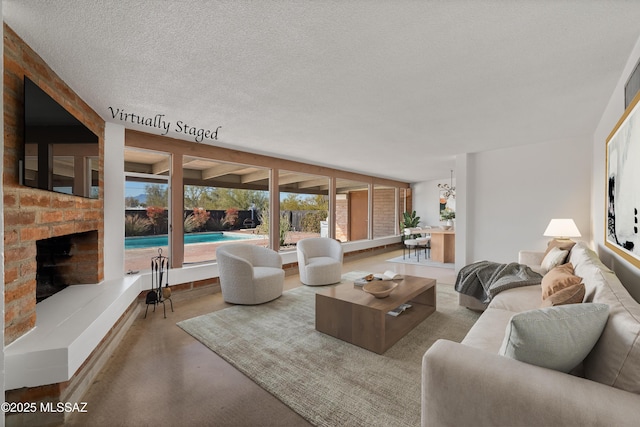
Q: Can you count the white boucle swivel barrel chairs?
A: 2